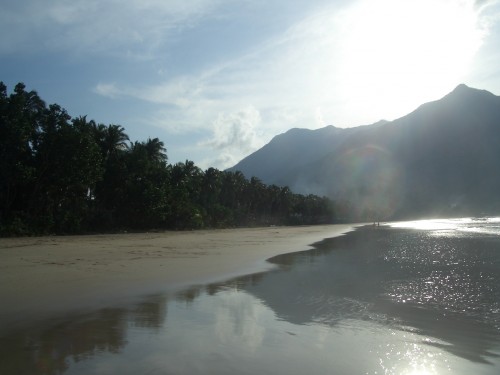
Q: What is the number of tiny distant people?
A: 2